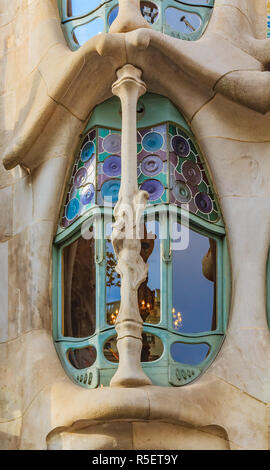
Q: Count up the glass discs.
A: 14